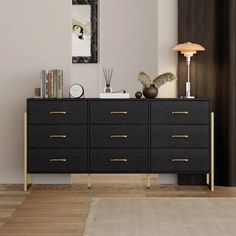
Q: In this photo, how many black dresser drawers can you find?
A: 9